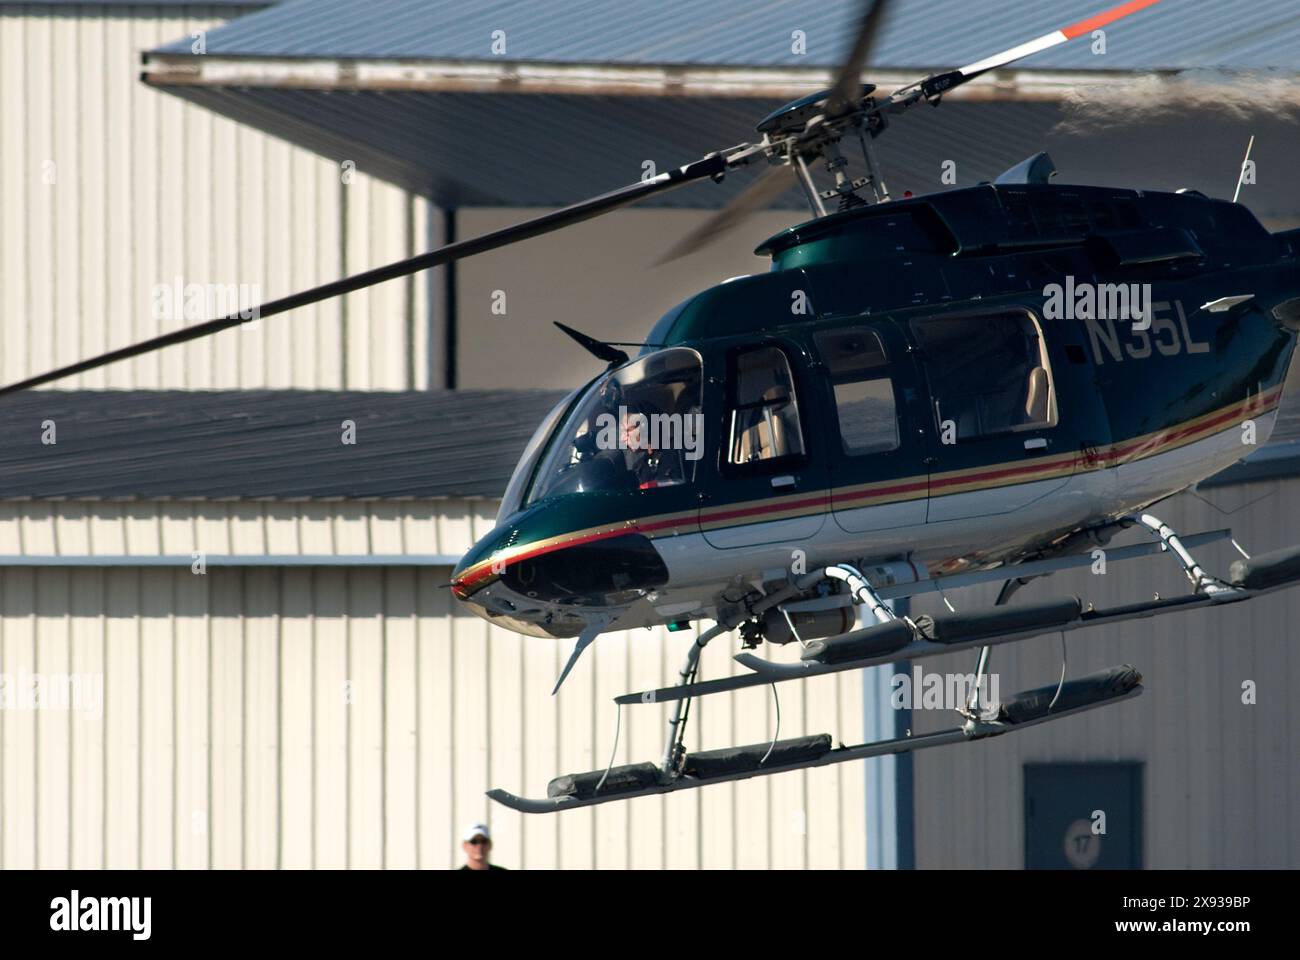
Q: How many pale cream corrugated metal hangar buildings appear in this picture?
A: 2